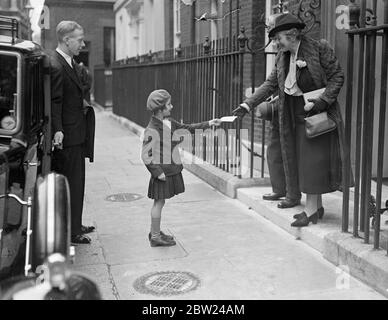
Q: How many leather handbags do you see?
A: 1